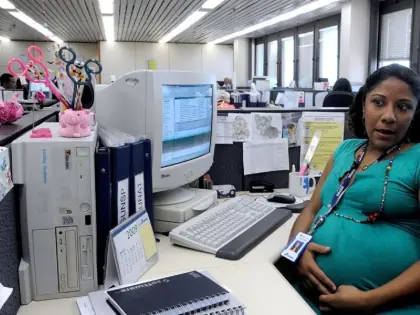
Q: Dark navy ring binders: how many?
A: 3